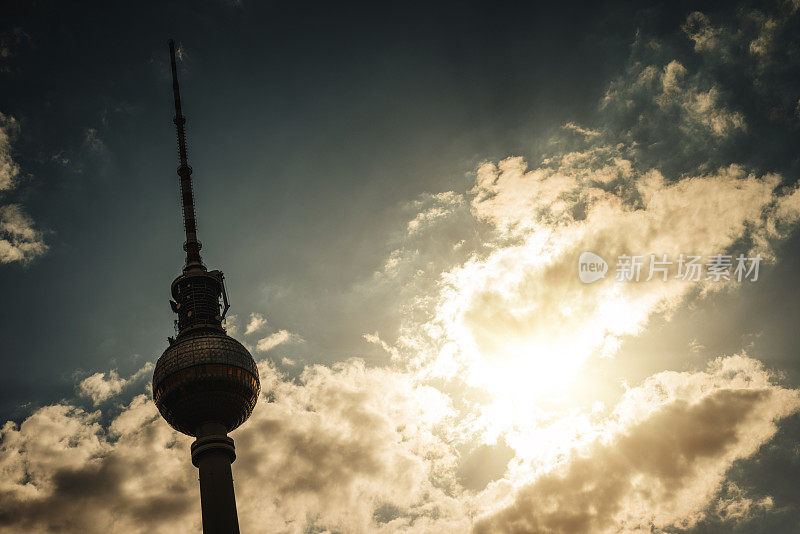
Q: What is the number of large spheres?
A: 1